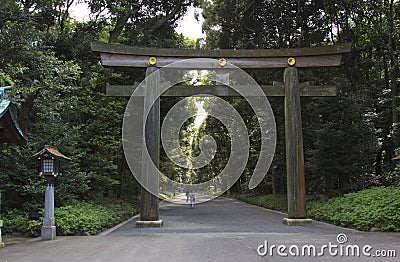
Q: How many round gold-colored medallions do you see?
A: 3